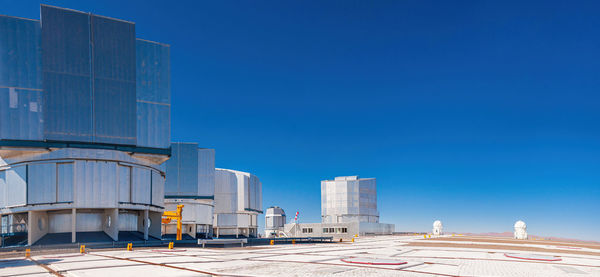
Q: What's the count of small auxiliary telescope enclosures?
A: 2